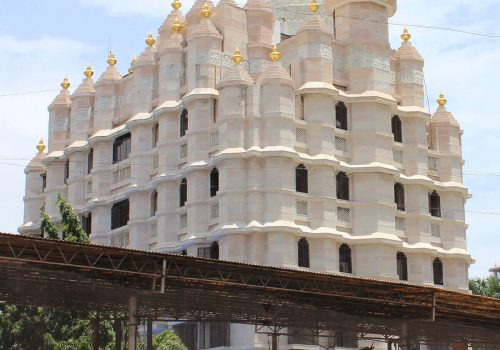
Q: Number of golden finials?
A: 13